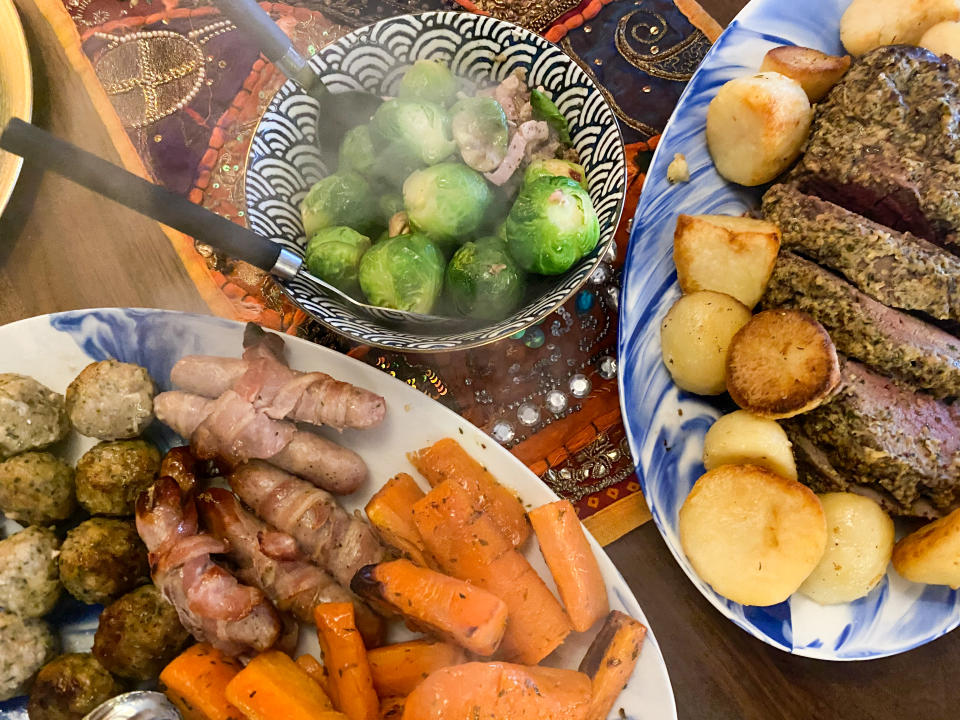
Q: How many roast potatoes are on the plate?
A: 11